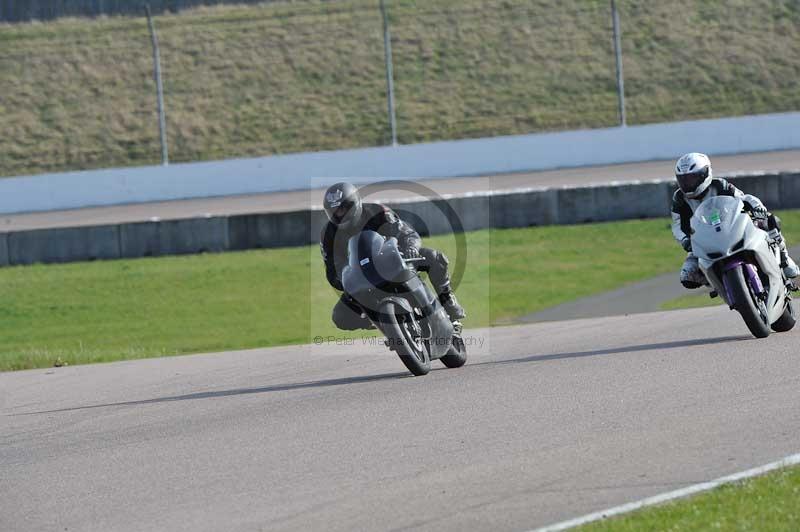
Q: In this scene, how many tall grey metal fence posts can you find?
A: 3